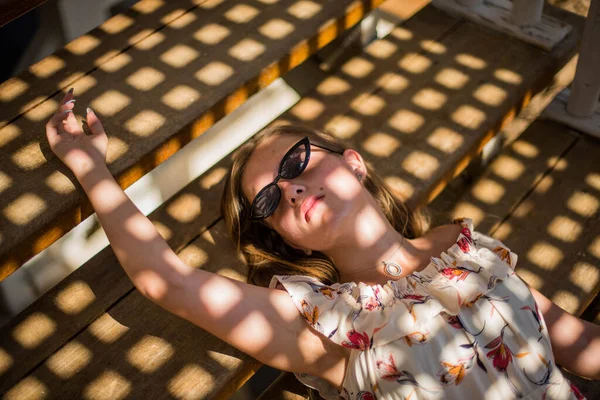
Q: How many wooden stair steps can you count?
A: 3